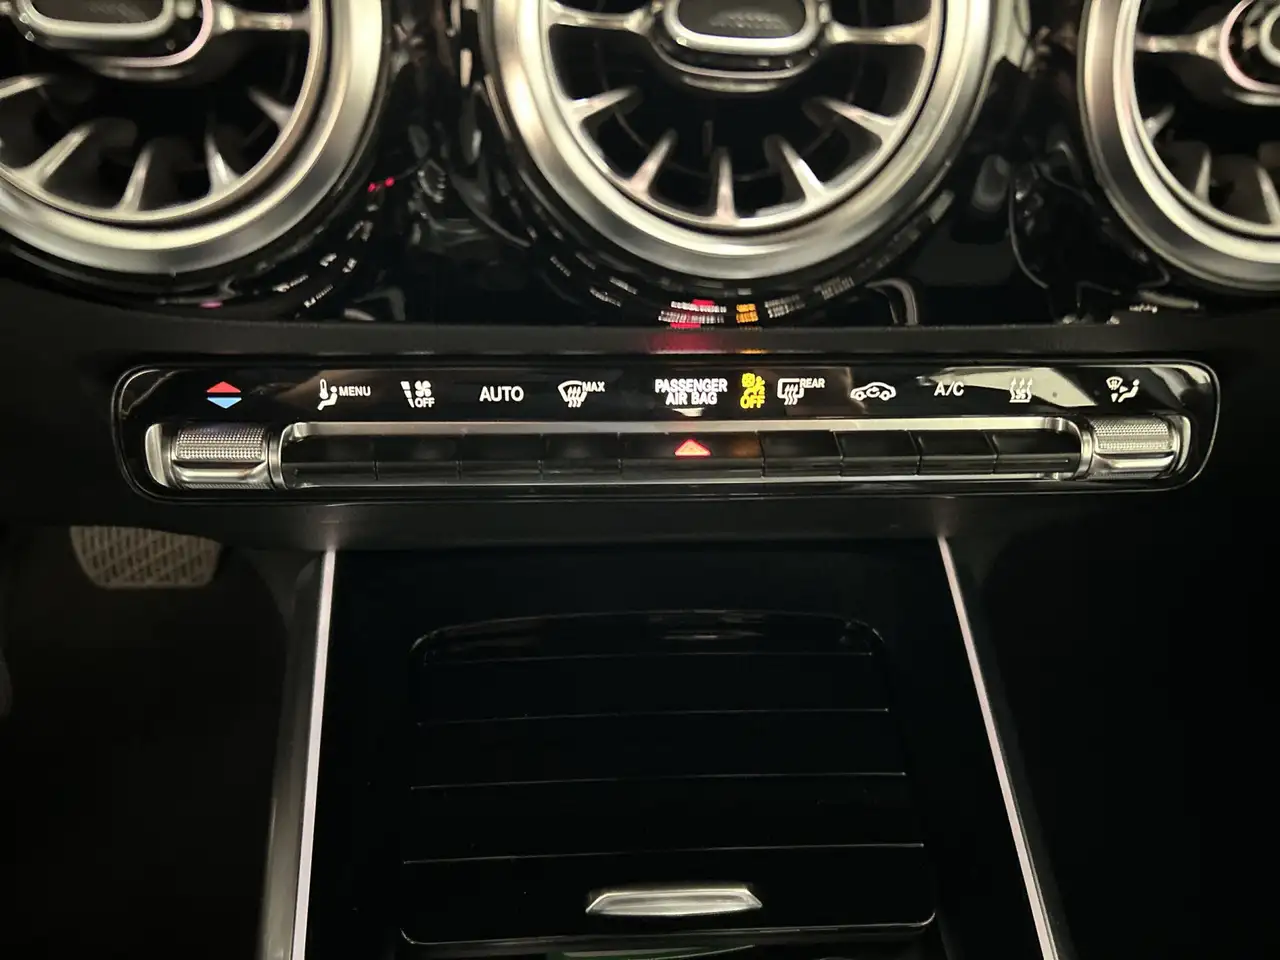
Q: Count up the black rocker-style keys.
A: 9